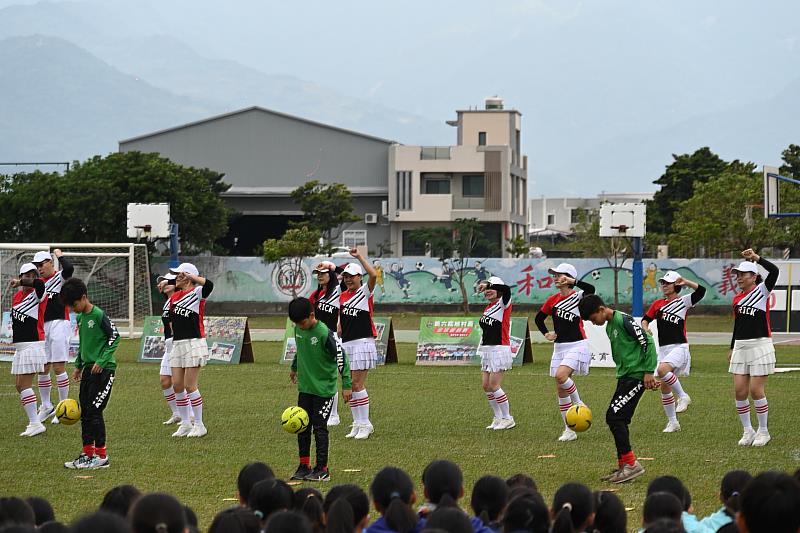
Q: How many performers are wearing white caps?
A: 10